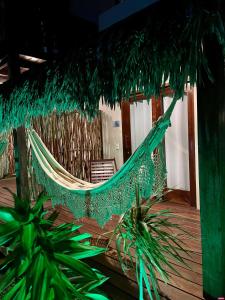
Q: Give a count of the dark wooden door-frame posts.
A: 3